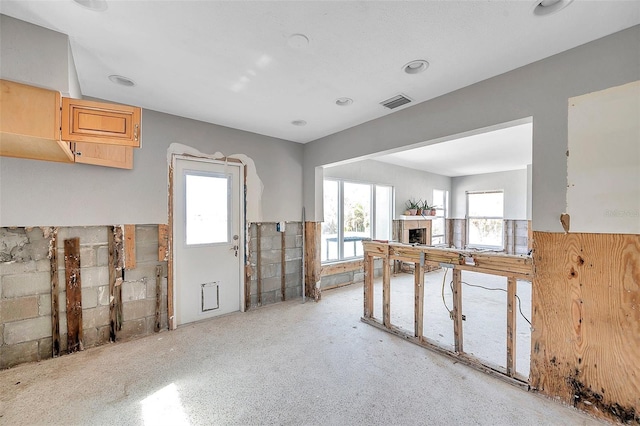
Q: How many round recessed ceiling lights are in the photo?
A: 6